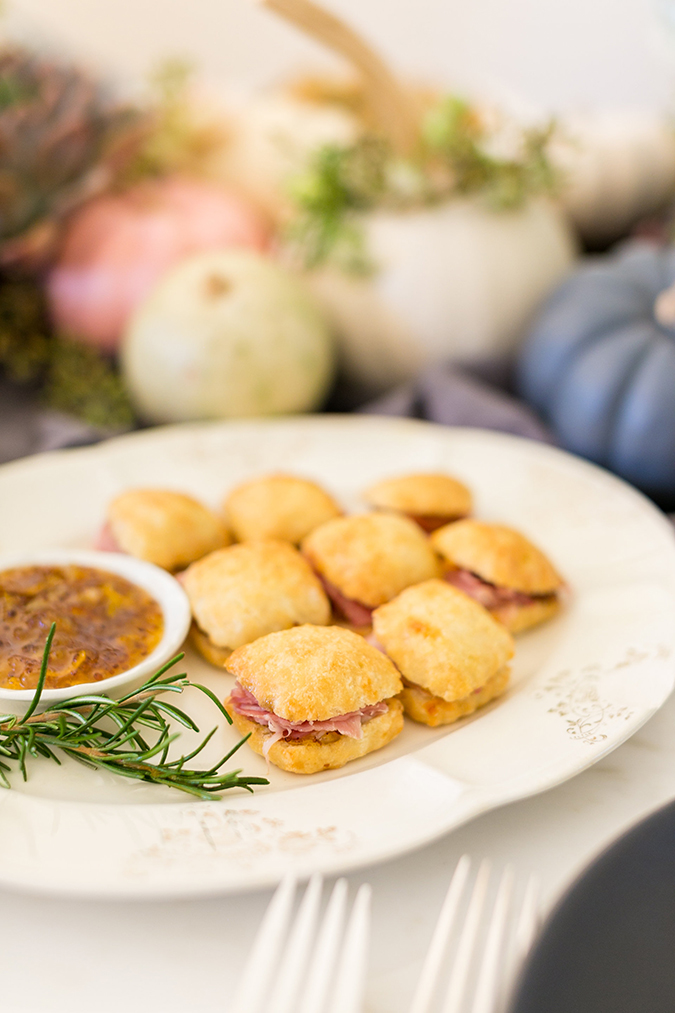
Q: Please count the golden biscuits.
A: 8